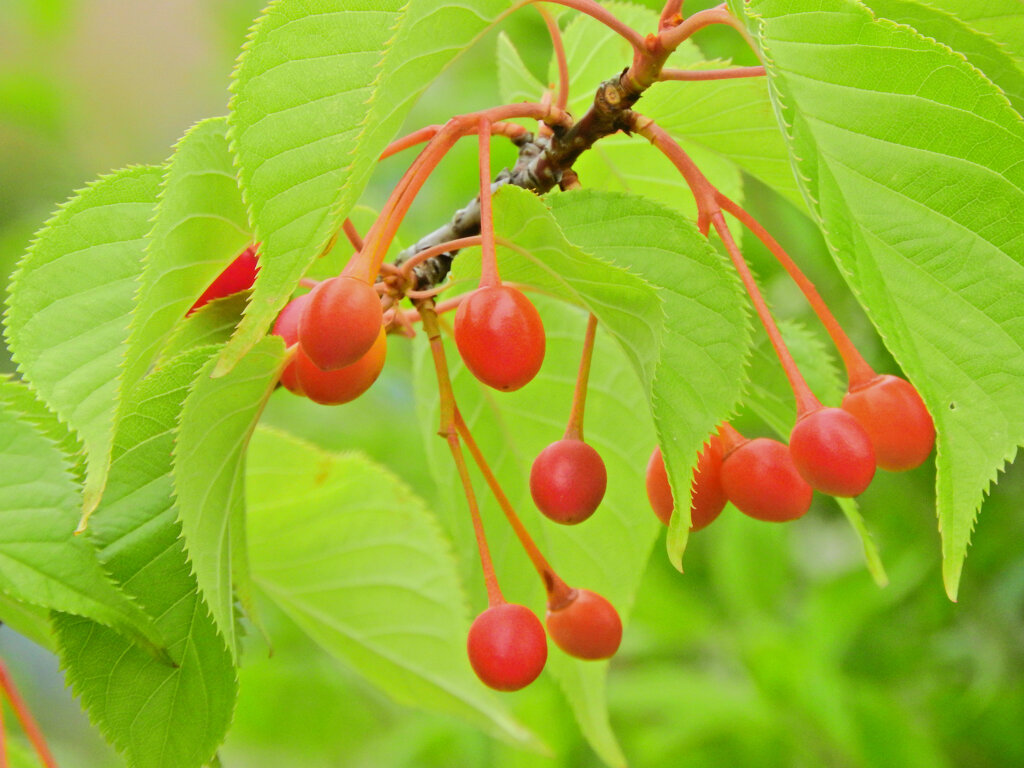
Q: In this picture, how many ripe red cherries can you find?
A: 12